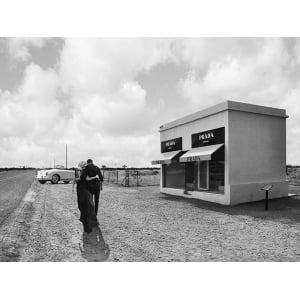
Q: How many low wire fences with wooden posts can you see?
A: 1